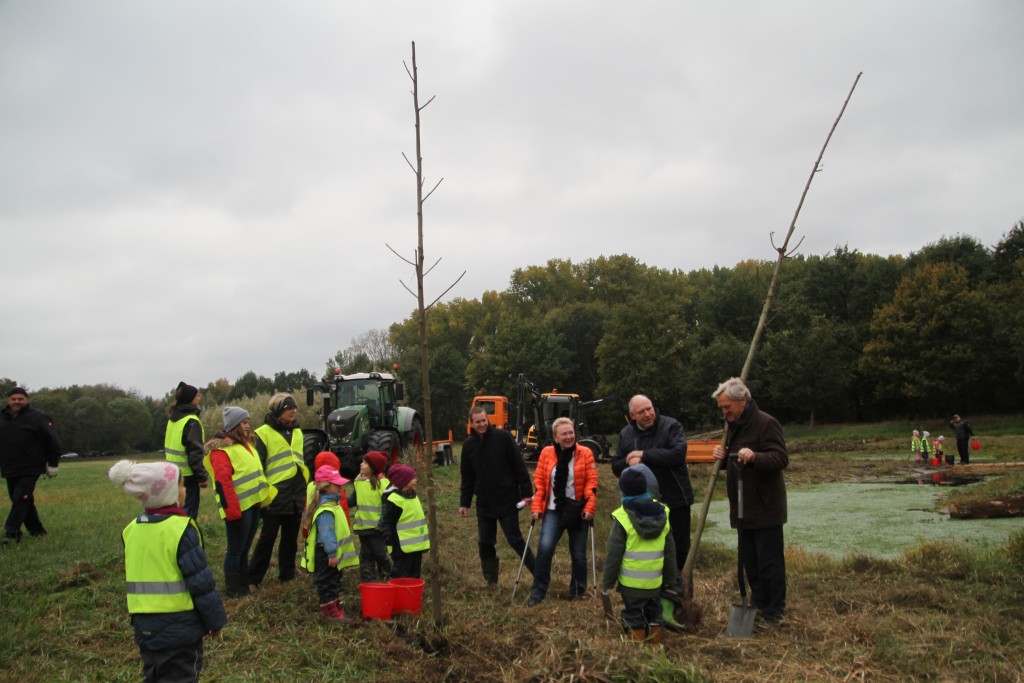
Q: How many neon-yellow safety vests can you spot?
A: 12